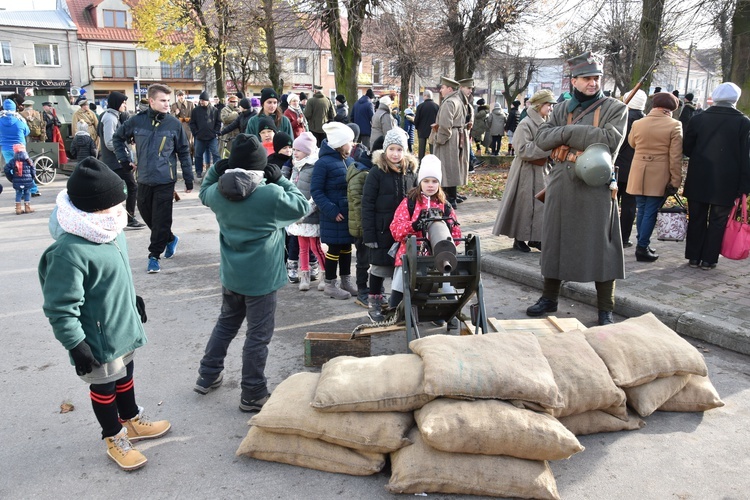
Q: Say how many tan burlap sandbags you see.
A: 11